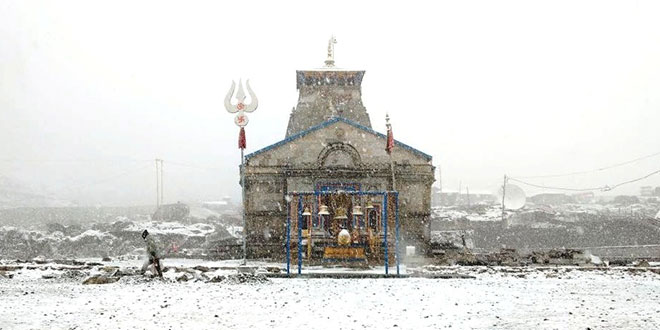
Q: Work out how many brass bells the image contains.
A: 5